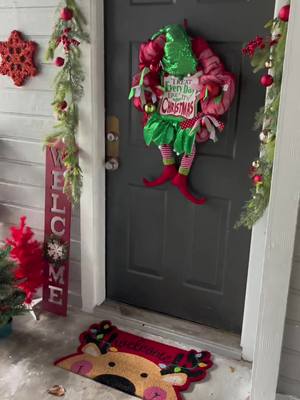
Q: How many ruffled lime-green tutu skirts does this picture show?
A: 1